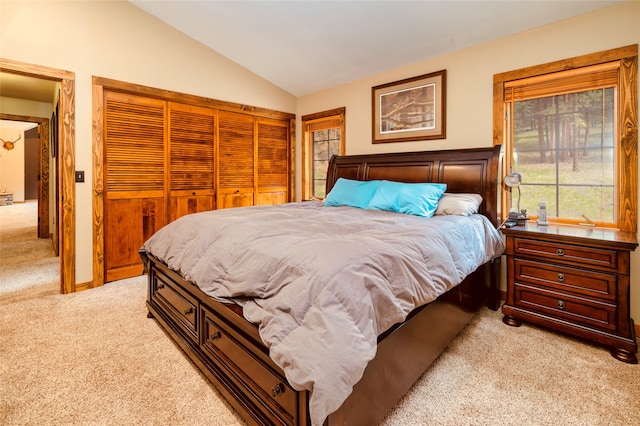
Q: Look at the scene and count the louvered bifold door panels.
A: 4